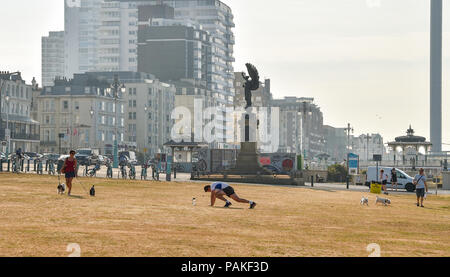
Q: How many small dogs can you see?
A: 4